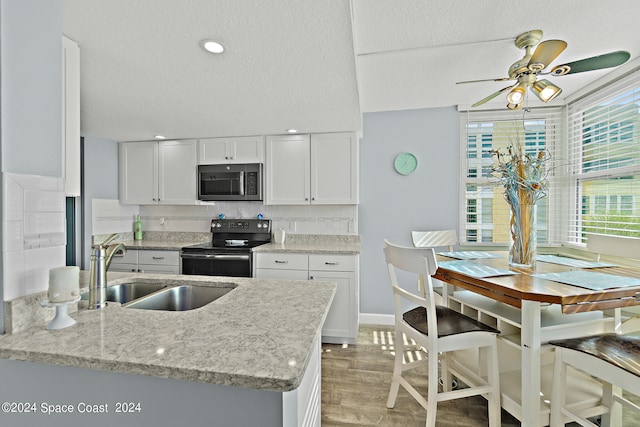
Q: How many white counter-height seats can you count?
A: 4